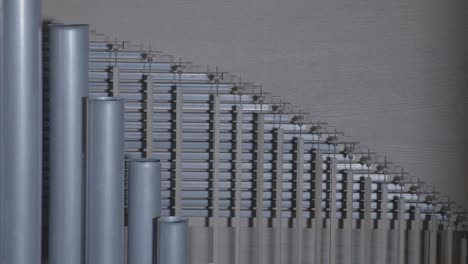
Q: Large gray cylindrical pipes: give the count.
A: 5